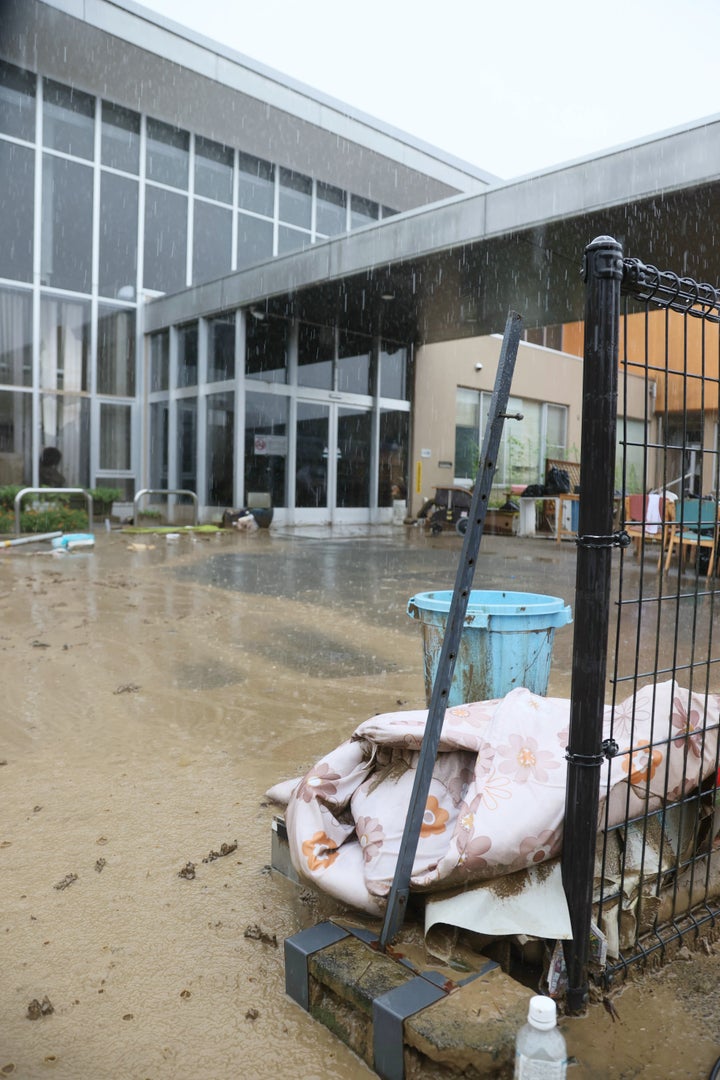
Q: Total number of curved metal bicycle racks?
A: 2